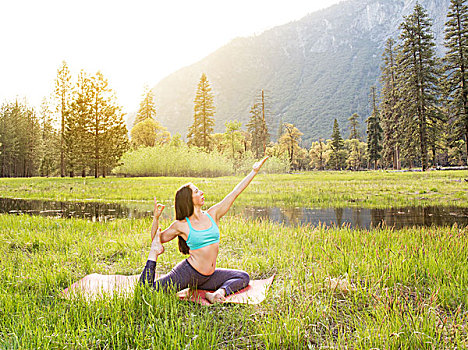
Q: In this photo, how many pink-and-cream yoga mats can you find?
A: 1